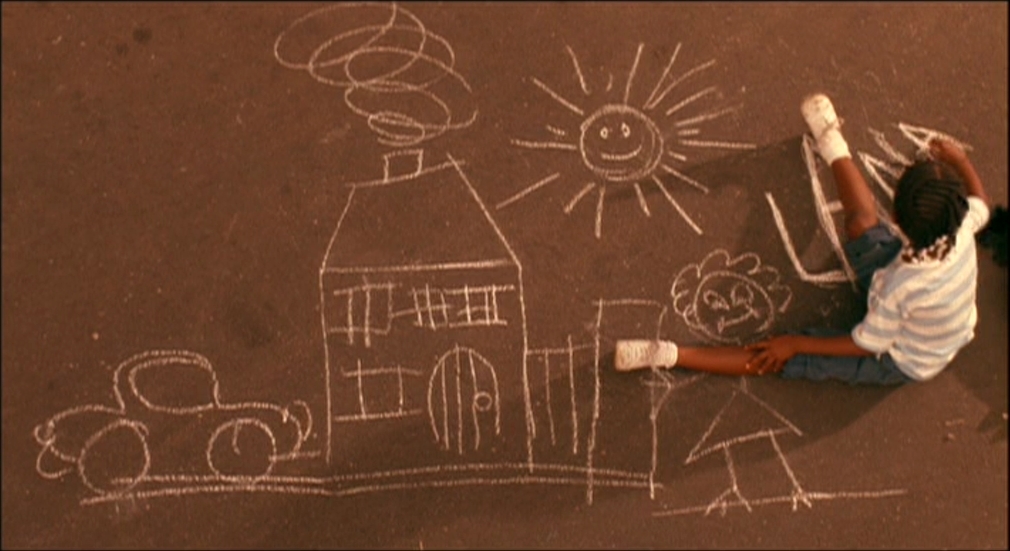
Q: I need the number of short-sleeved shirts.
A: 1